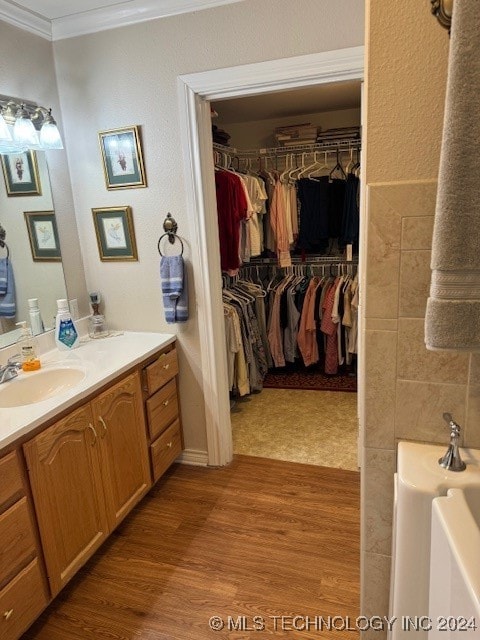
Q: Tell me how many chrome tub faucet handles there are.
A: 1